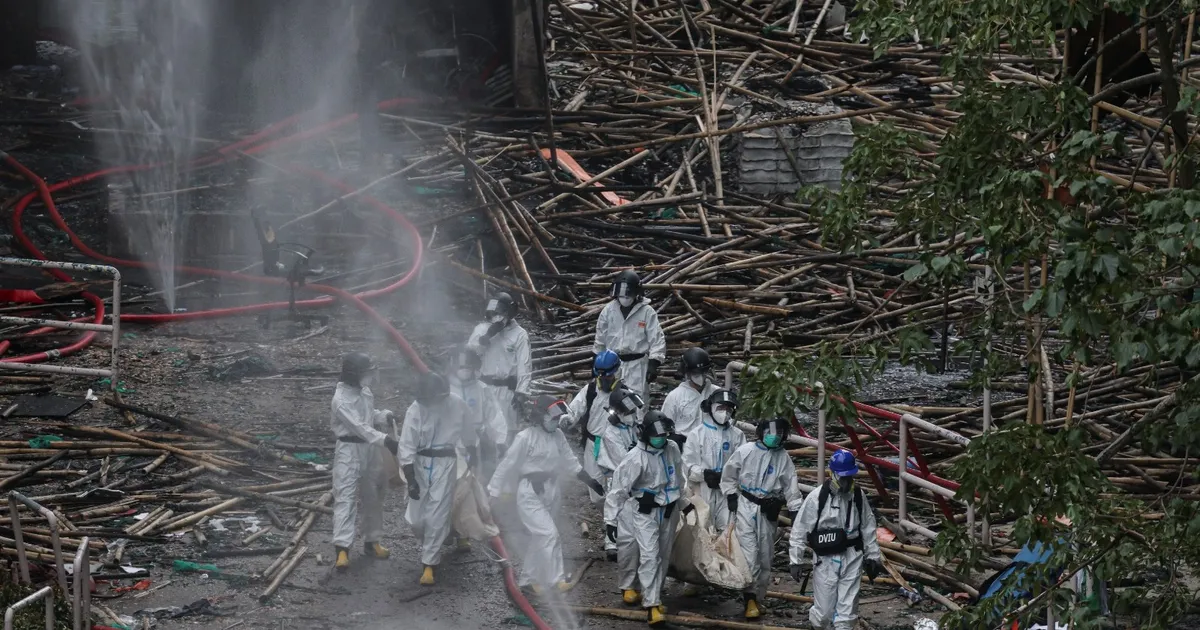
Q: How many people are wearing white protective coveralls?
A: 13